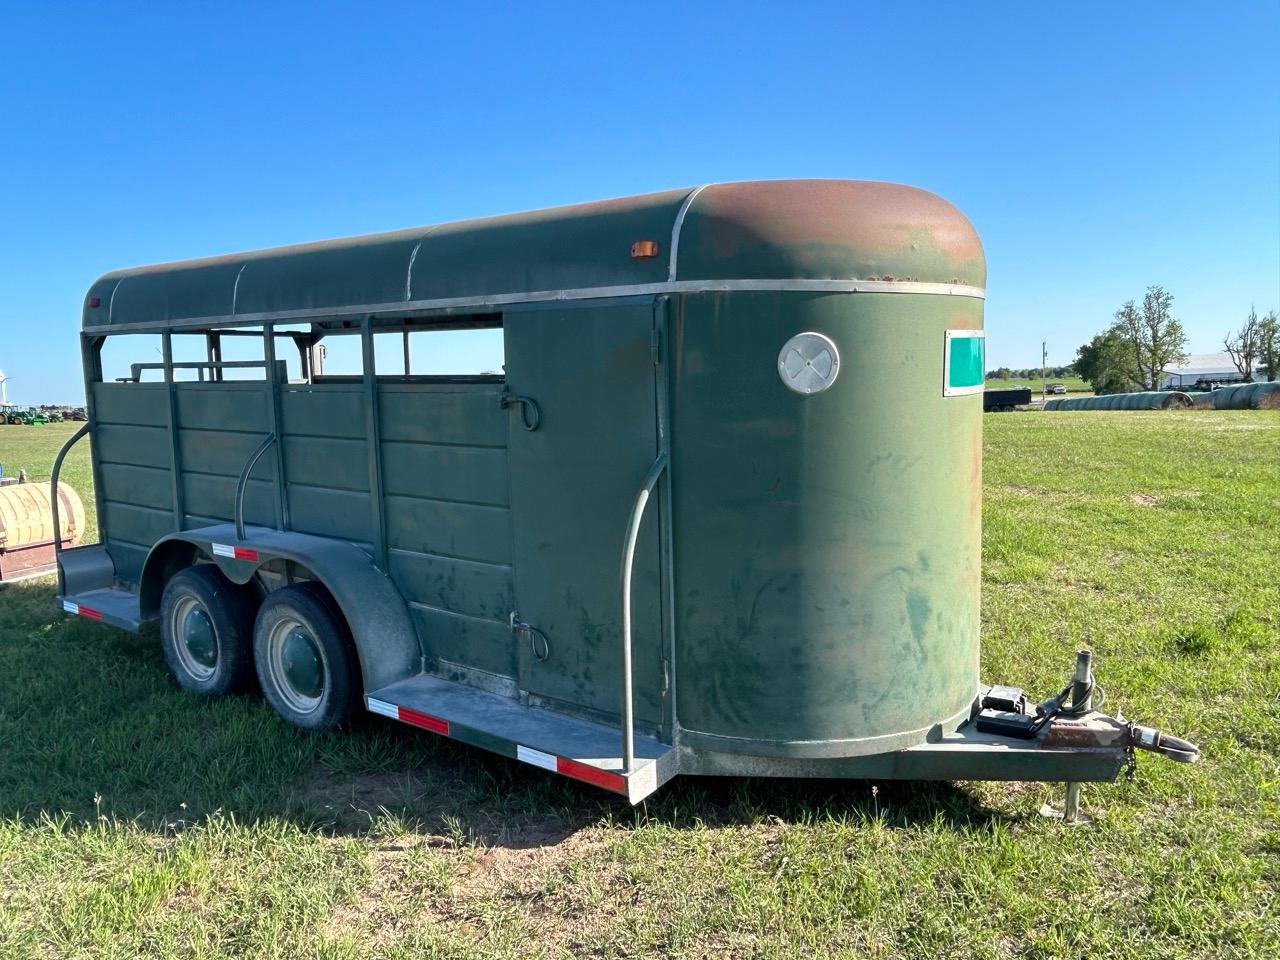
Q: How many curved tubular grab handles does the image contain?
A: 3